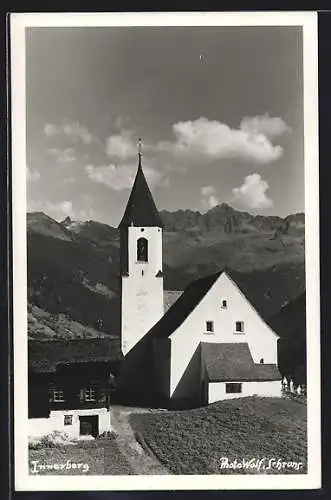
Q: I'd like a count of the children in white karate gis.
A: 0